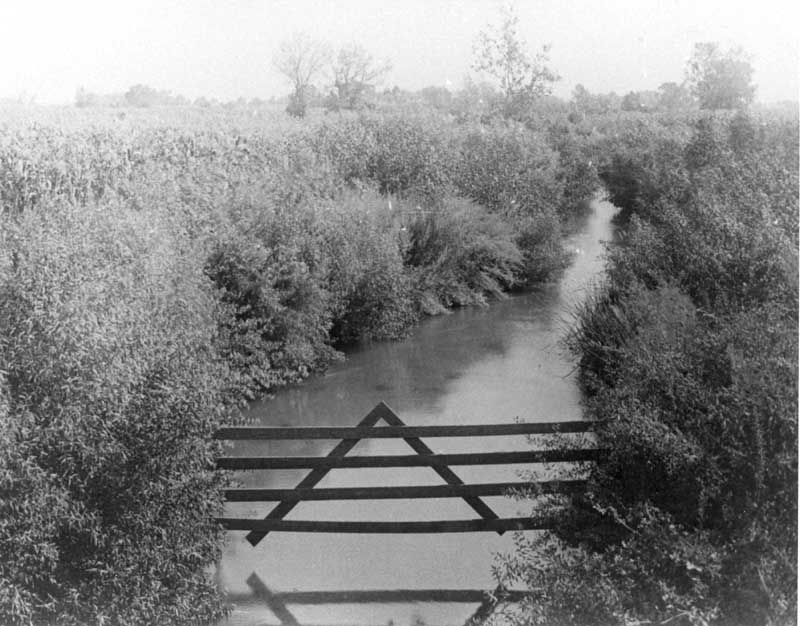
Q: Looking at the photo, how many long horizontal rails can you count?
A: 4